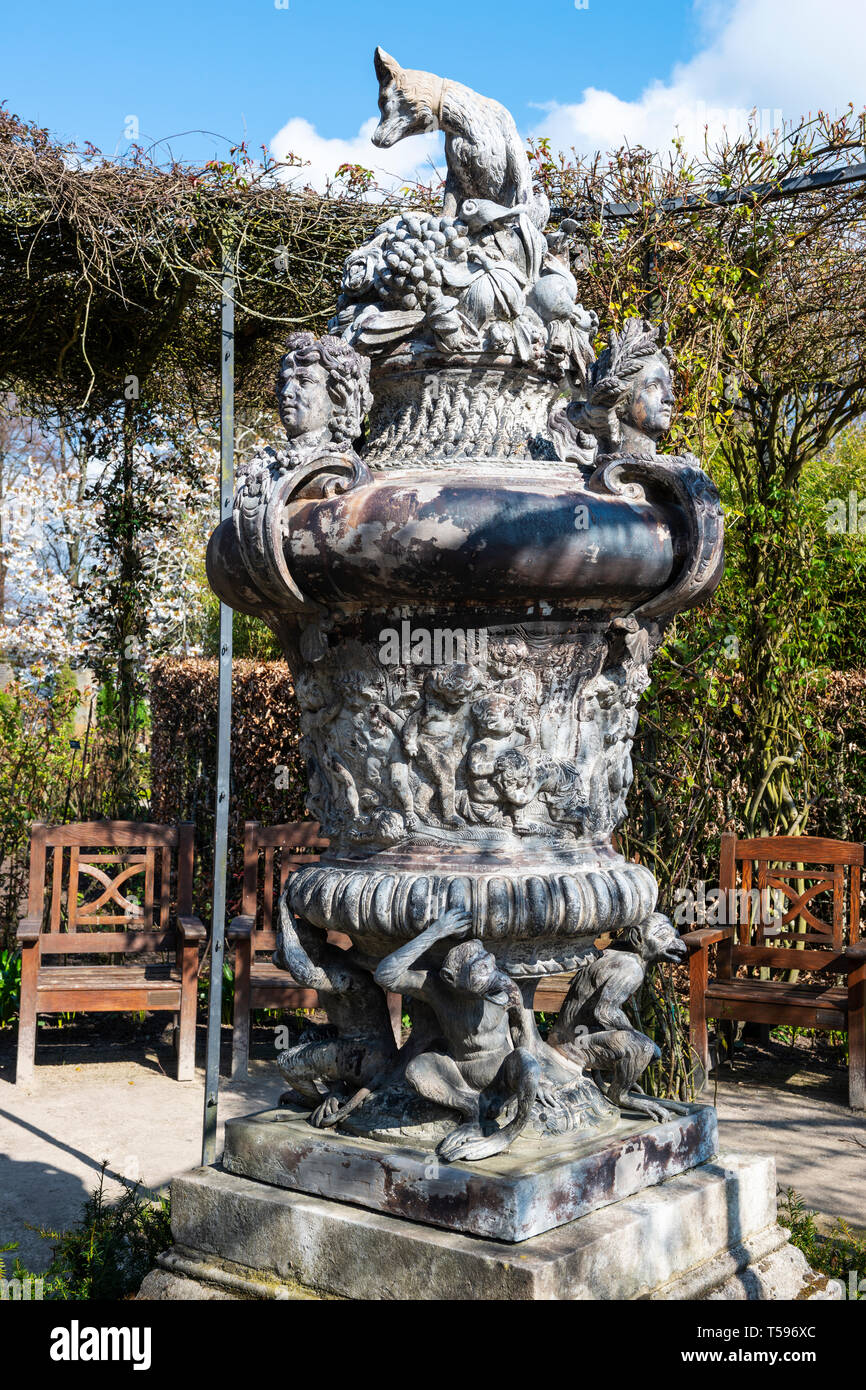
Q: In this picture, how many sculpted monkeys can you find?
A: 3